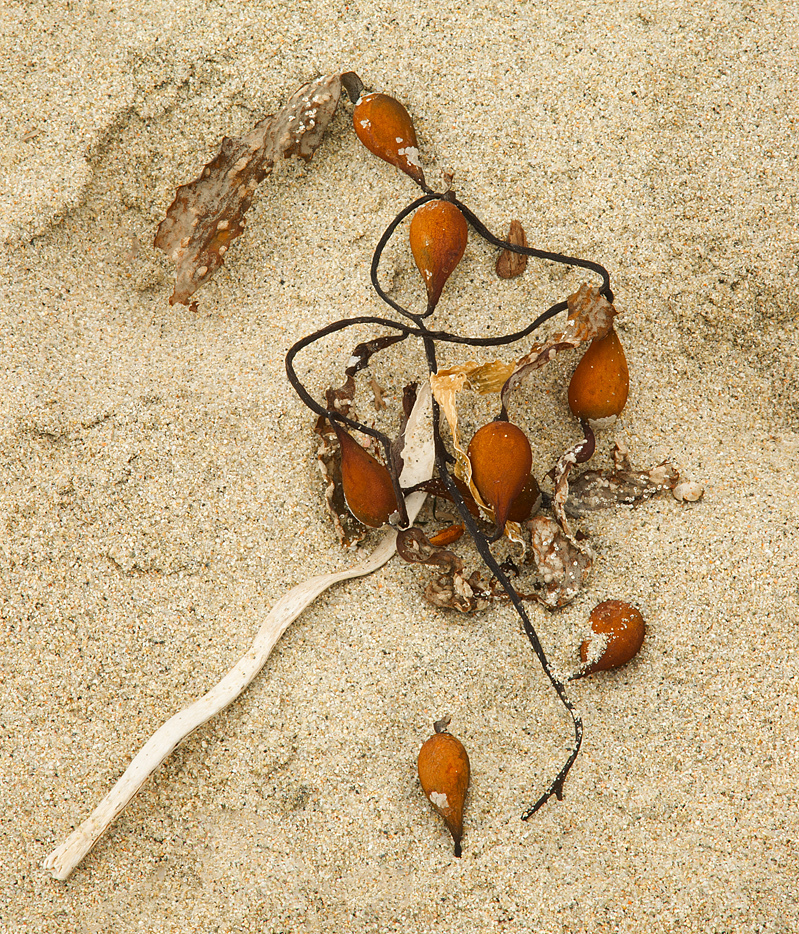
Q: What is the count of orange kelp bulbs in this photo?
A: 8